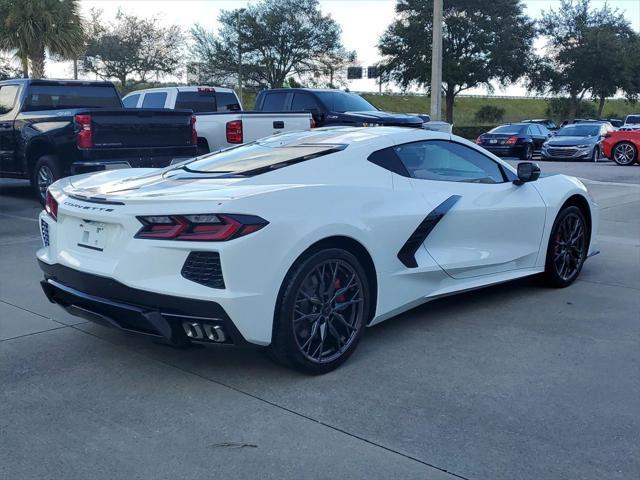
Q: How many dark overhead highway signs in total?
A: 2